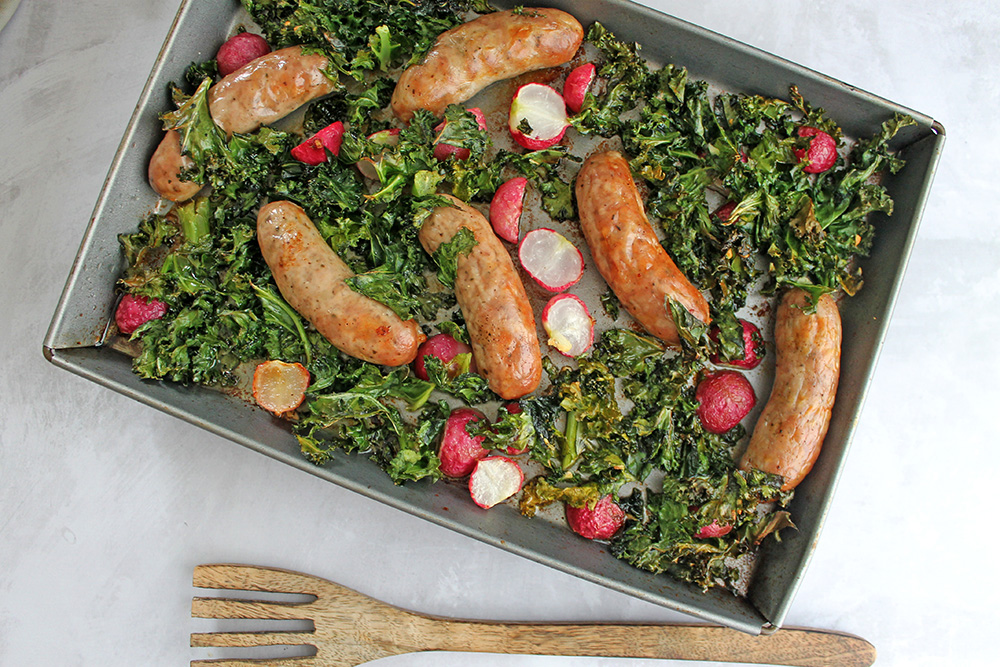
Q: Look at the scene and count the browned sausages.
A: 6